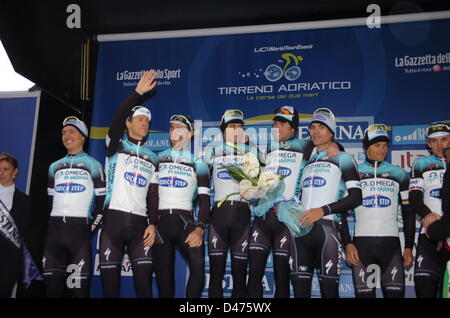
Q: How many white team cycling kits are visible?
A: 8